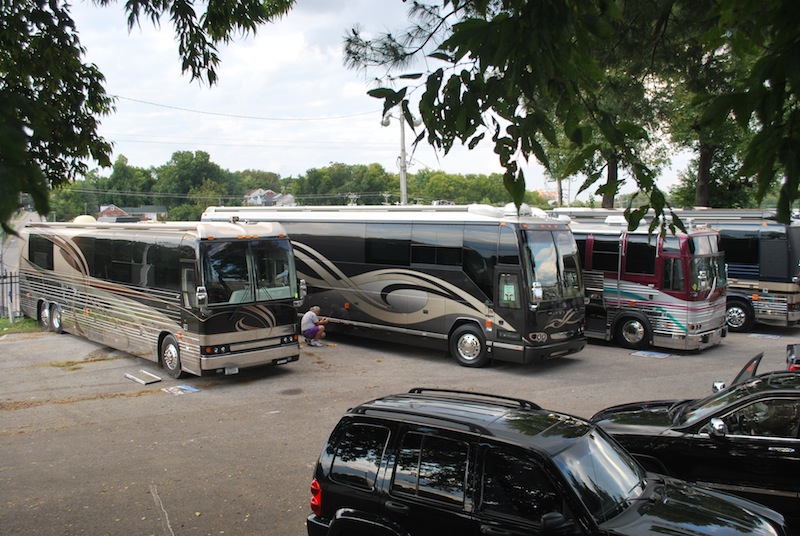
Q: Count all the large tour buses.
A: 4